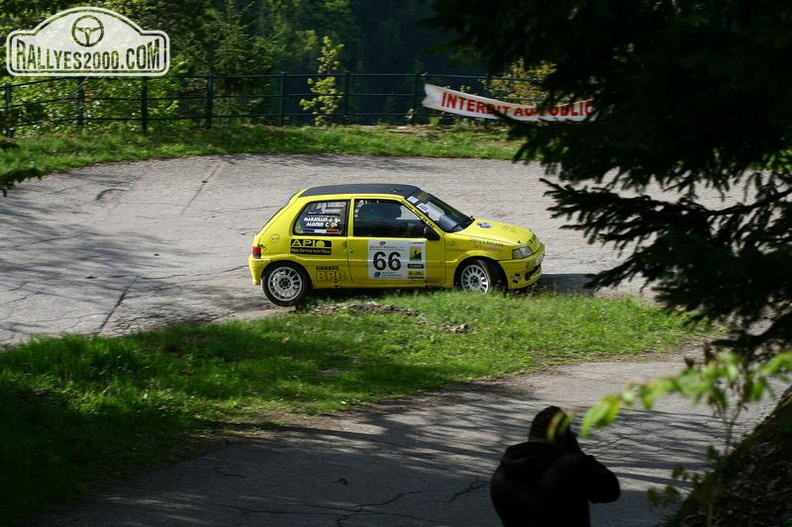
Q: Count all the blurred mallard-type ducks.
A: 0